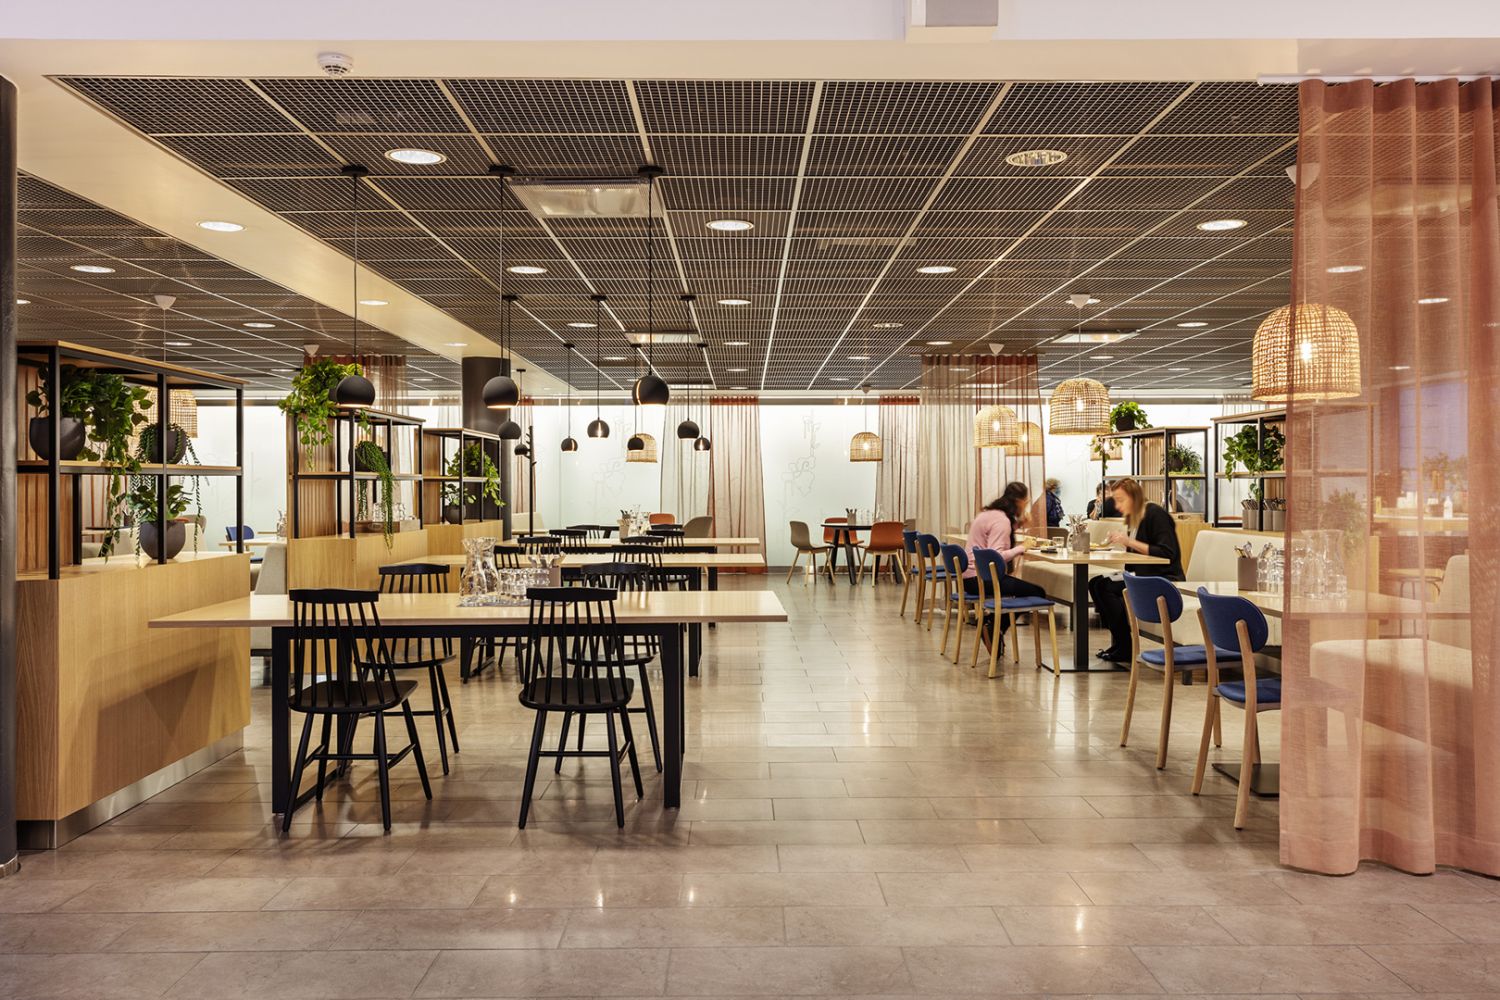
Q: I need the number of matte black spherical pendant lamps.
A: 10